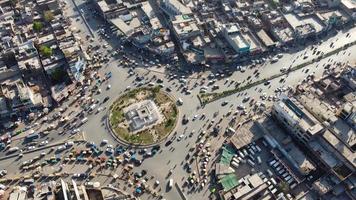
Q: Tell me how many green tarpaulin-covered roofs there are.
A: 2